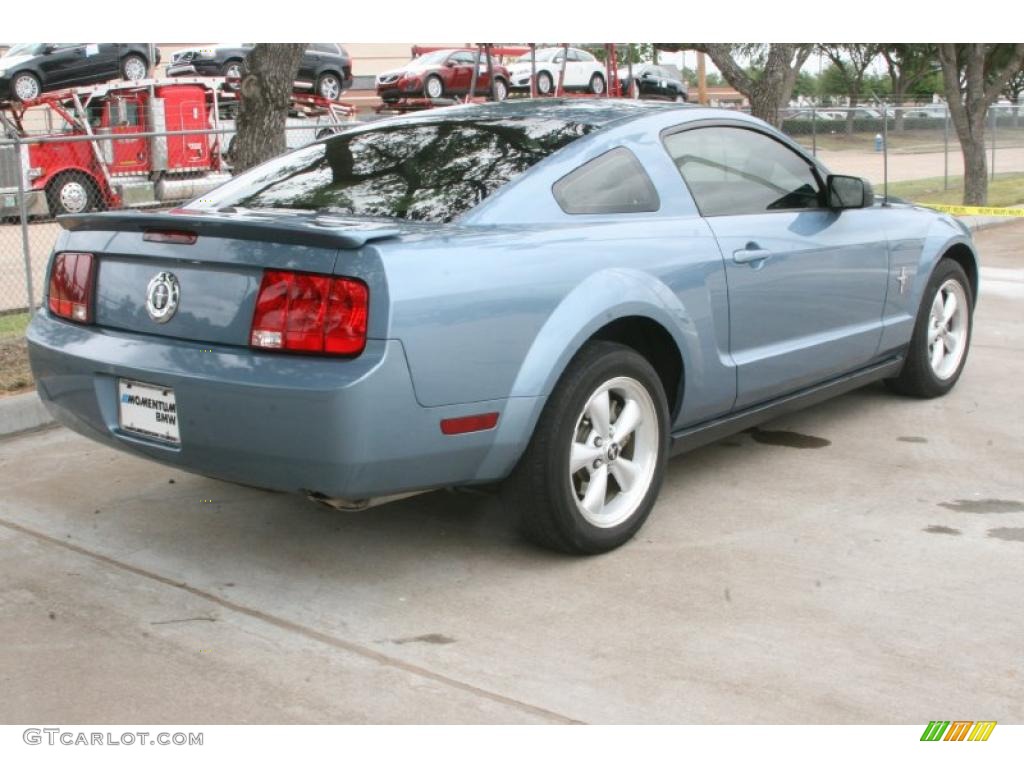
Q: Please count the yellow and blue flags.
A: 0